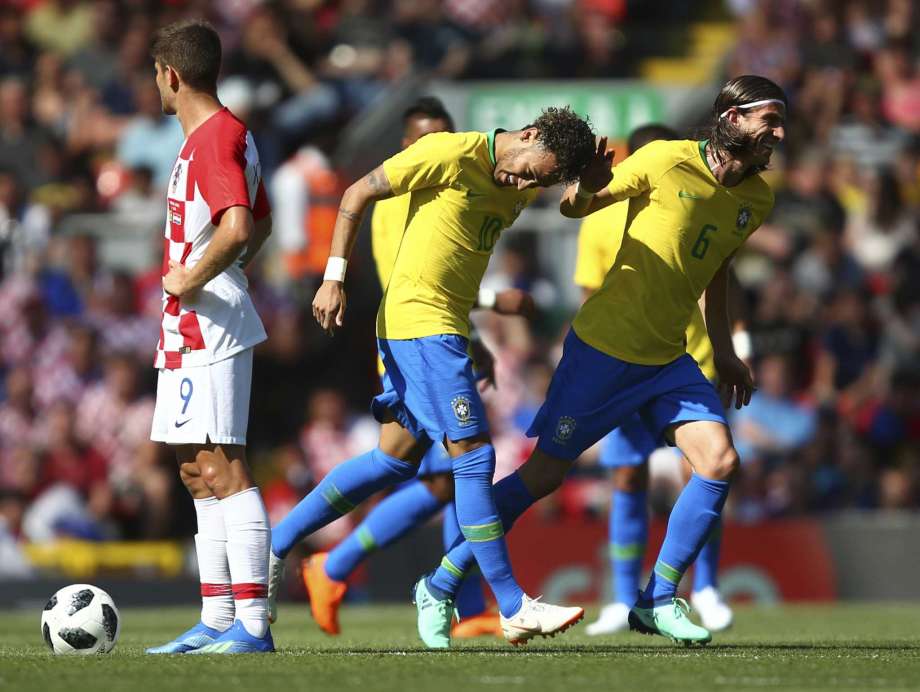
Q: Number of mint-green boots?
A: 2